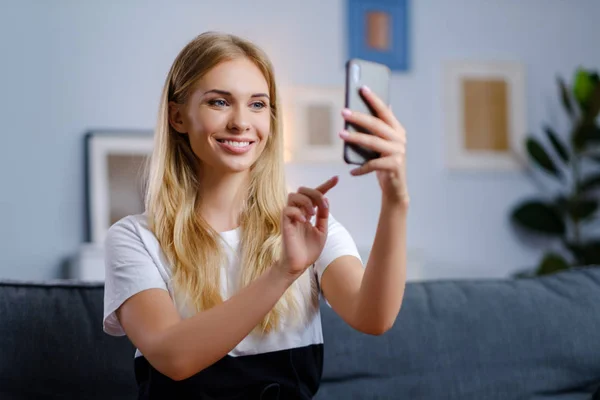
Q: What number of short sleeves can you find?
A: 2